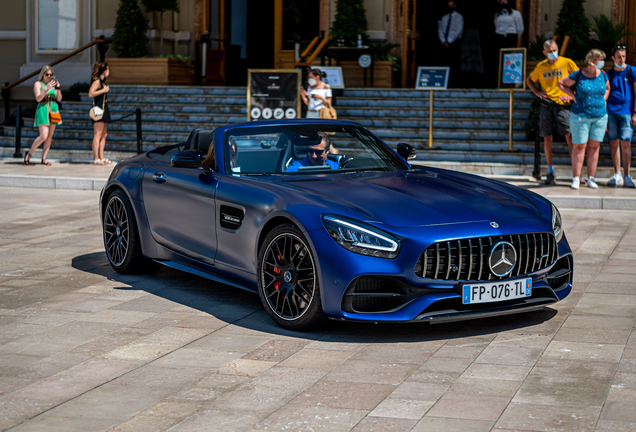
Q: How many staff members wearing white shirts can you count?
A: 2